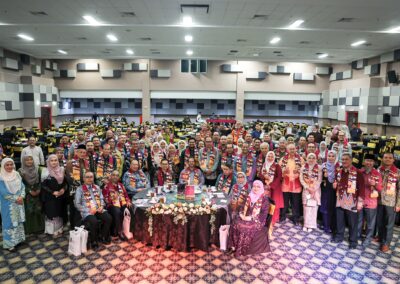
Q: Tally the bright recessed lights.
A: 13